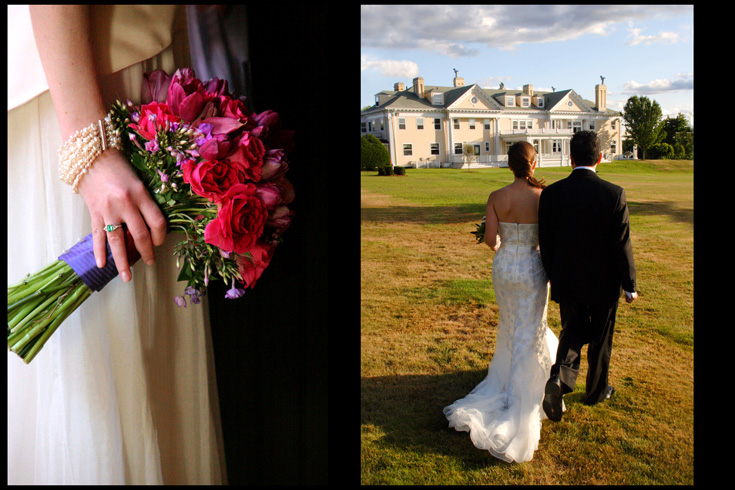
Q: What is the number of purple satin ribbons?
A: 1